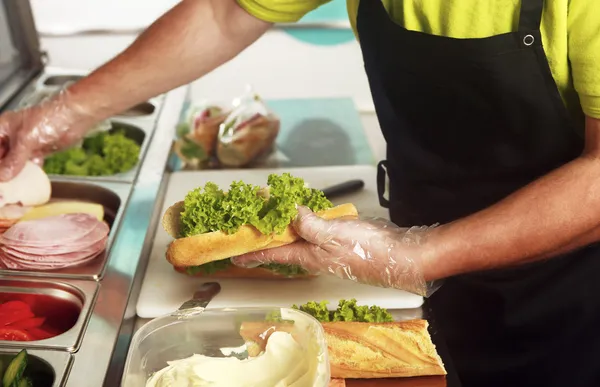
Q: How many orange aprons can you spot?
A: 0